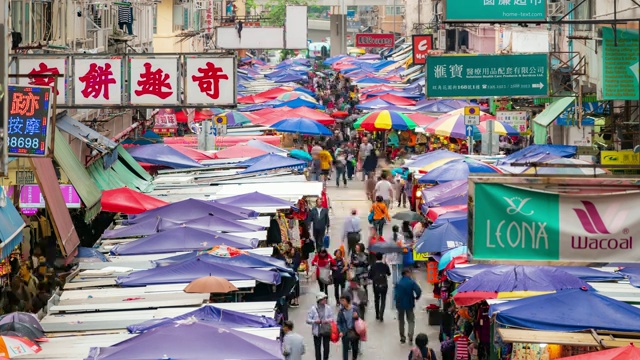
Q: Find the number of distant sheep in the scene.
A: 0